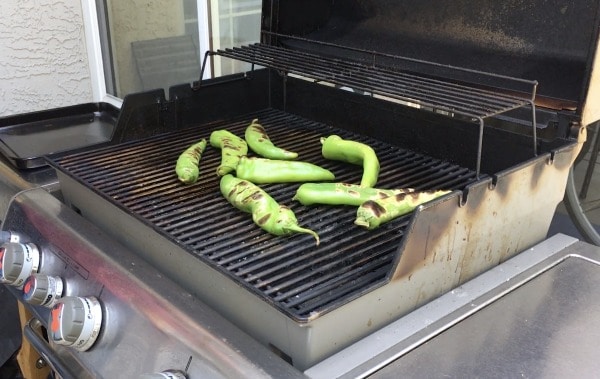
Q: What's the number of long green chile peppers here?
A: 8